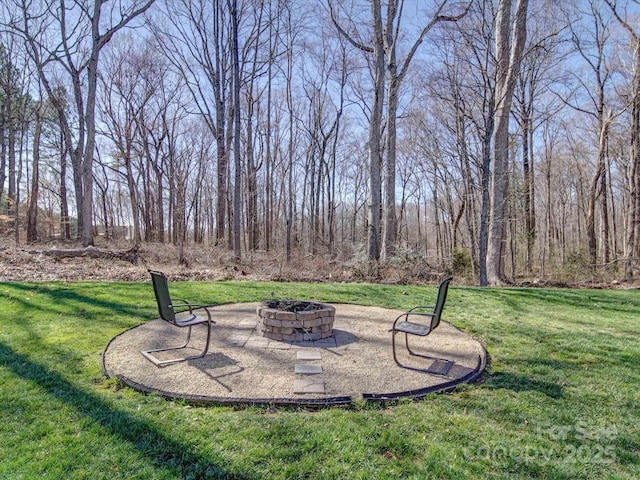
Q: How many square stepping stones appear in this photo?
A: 3